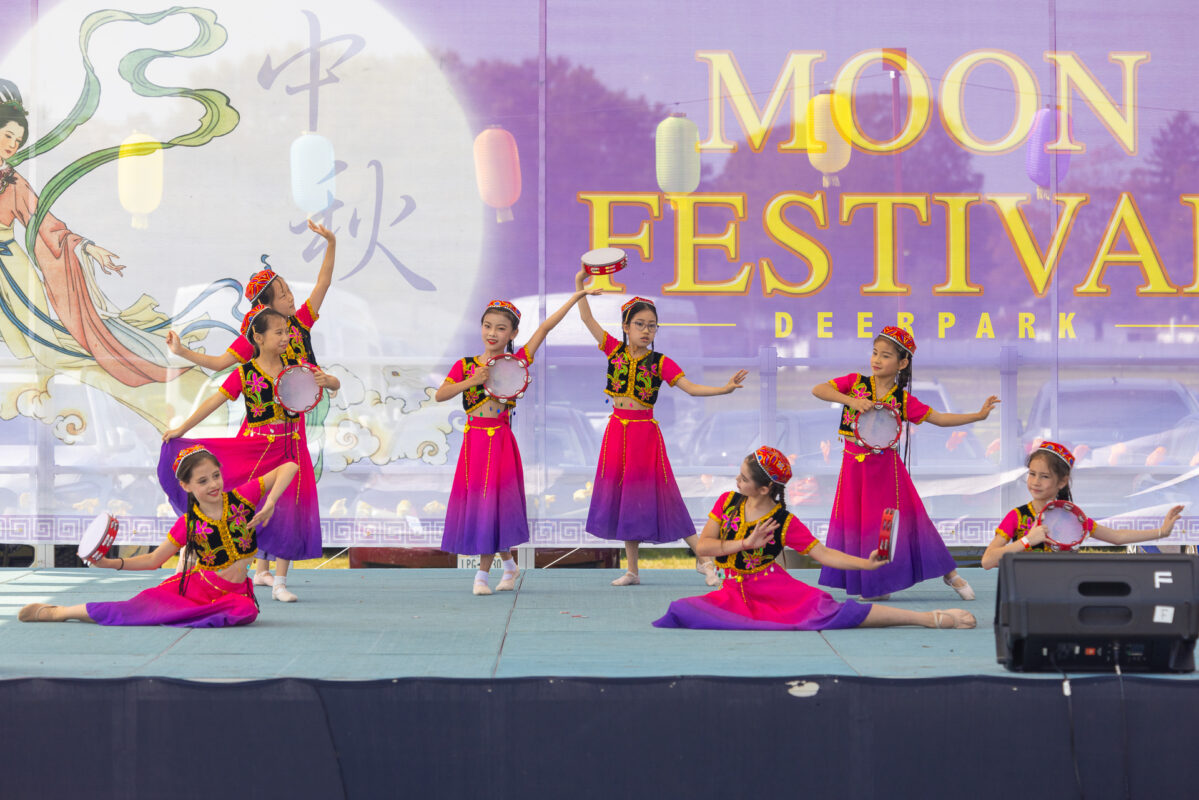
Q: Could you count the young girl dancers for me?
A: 8